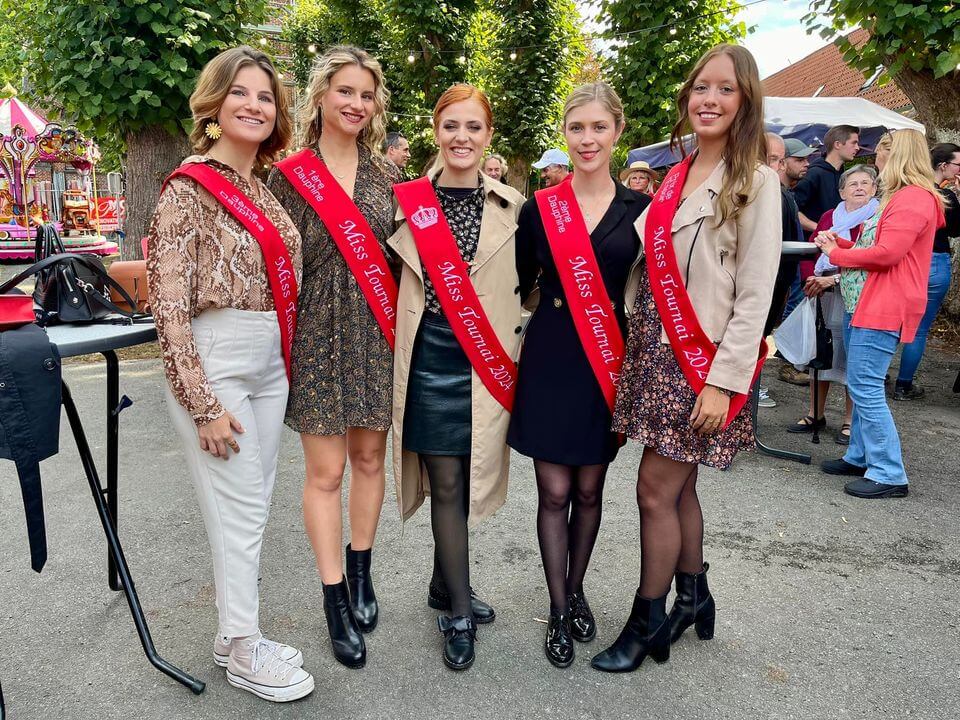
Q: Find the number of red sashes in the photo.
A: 5